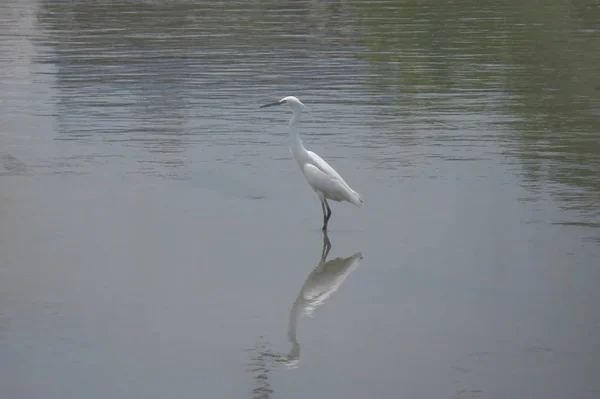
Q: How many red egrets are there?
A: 0